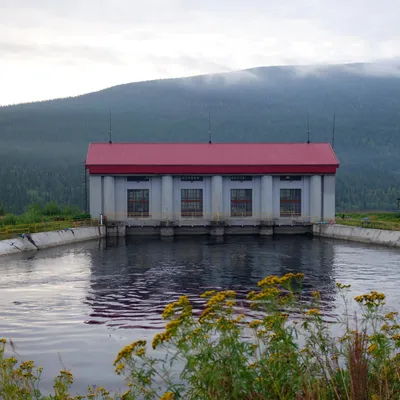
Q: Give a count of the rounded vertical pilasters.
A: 5